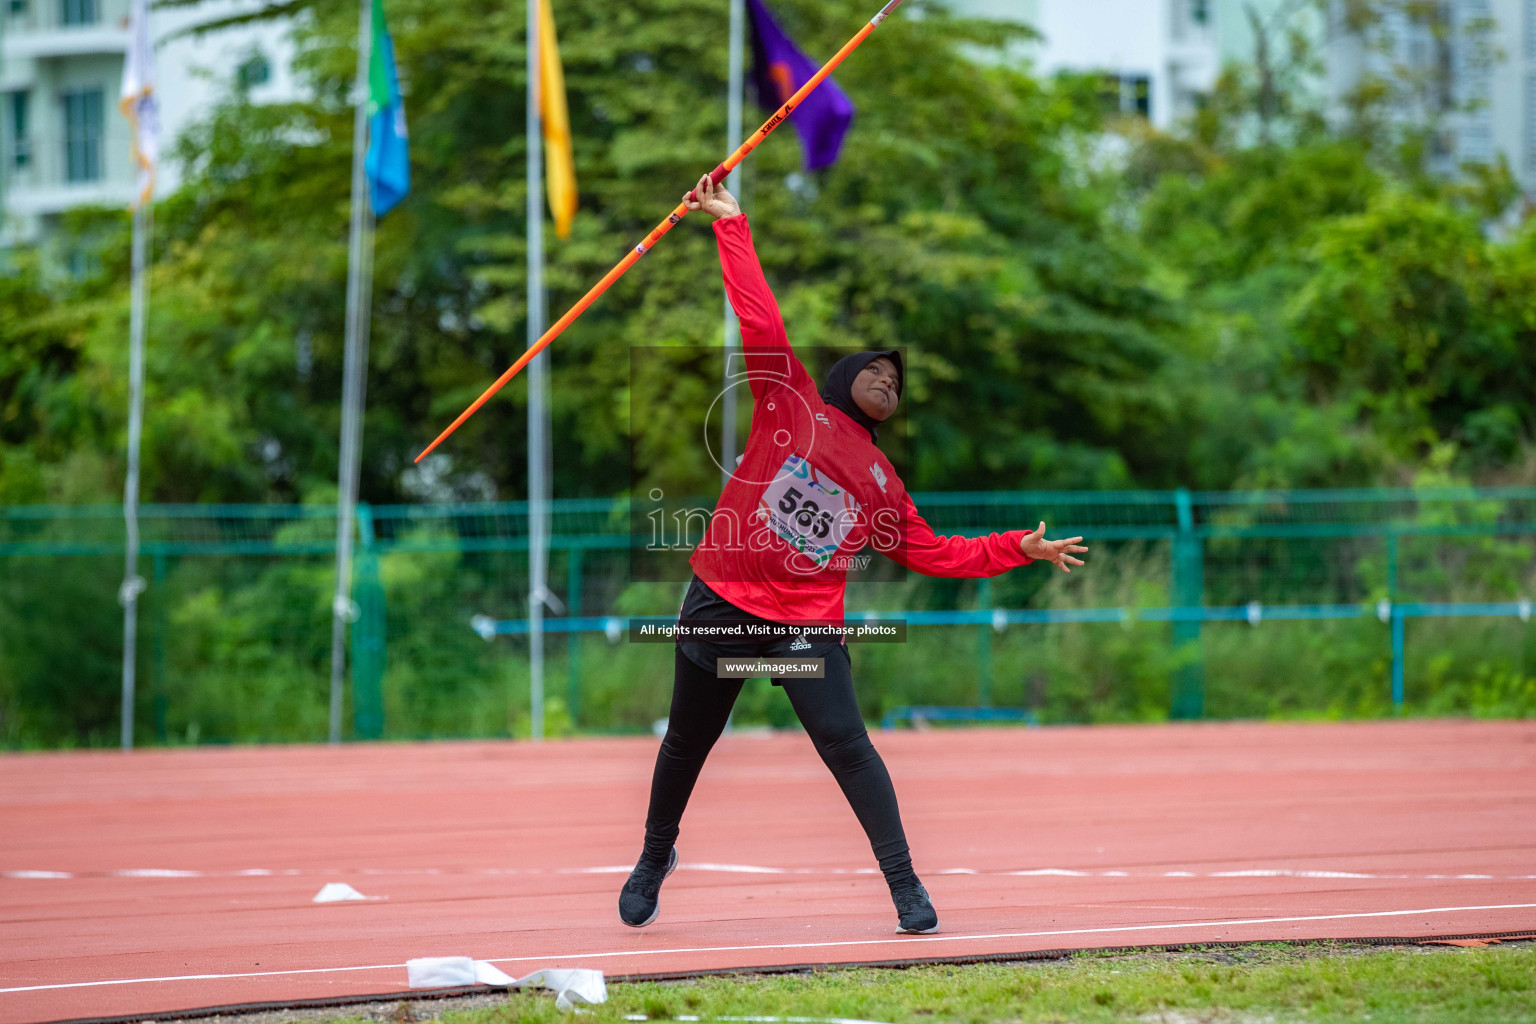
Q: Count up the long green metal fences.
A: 1